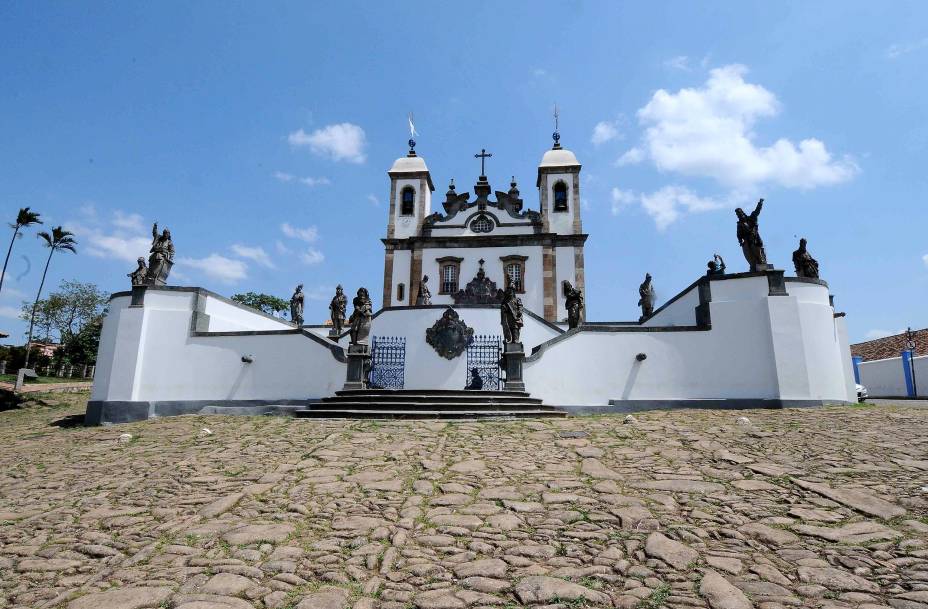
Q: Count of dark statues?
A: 11